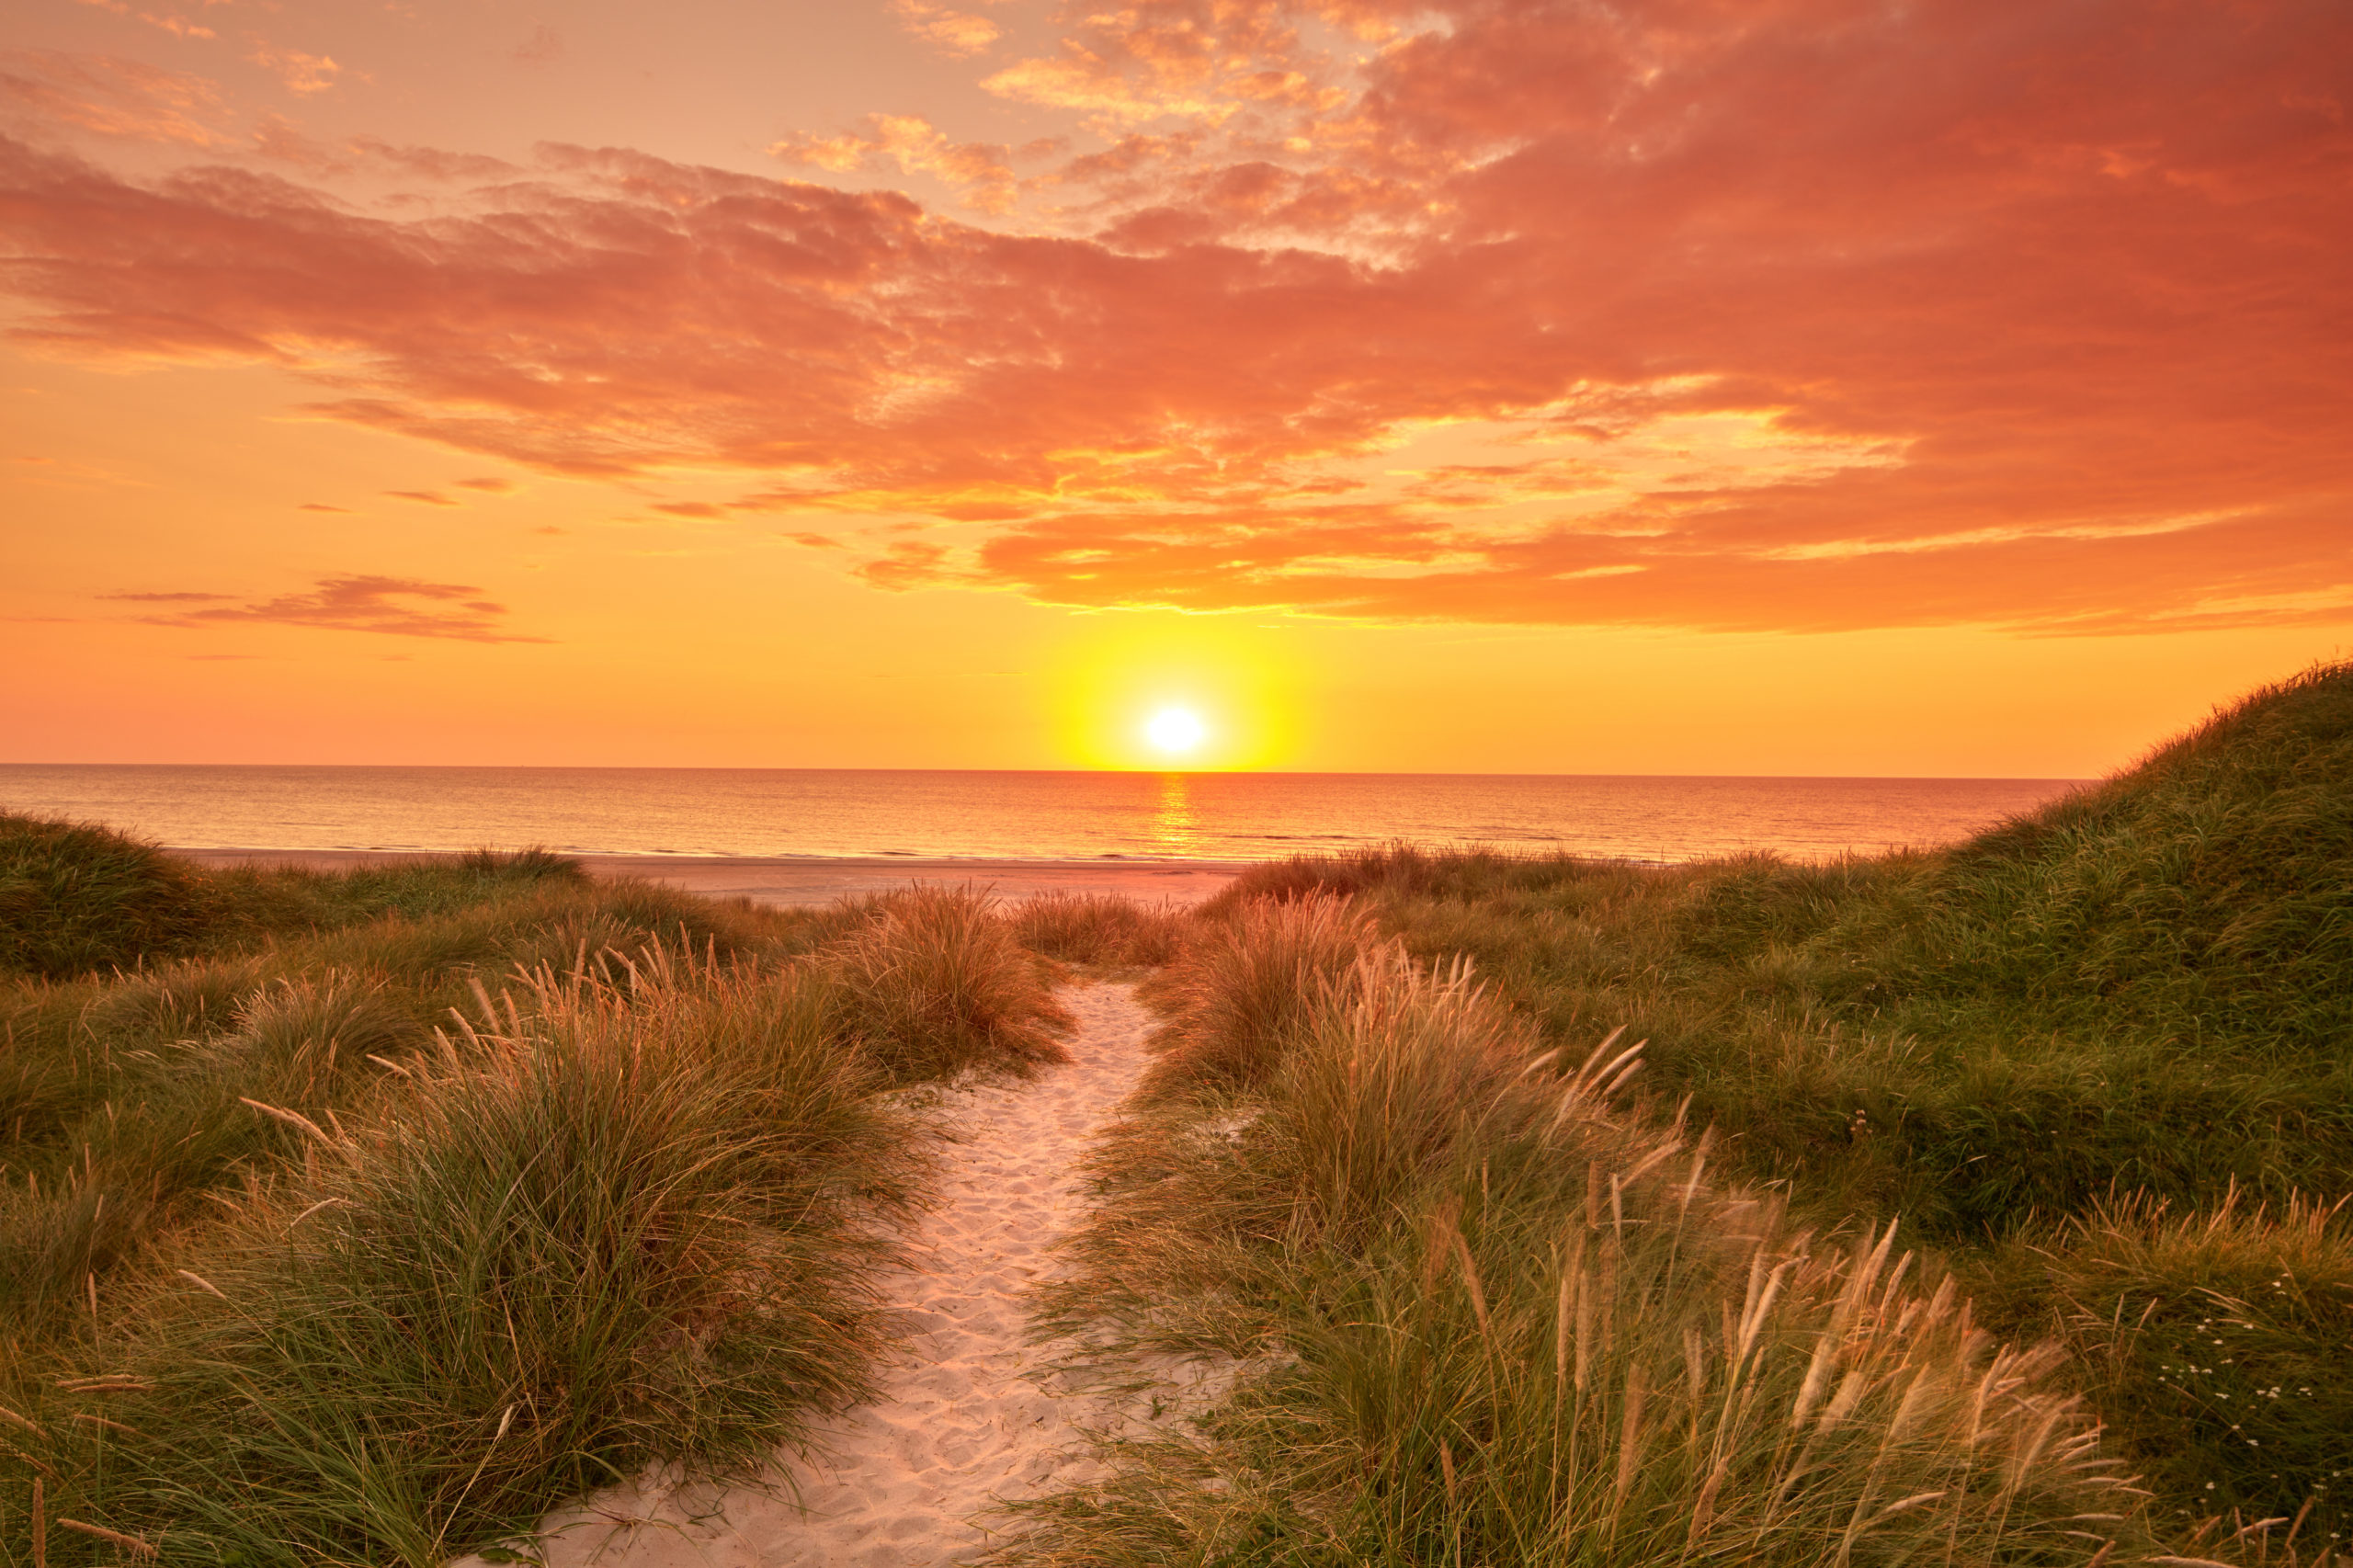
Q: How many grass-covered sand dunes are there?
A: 2